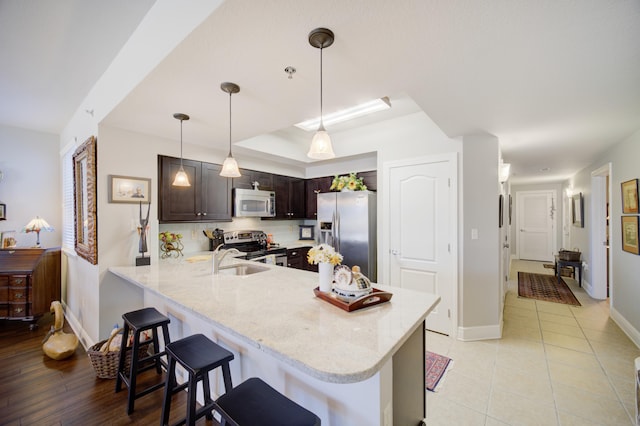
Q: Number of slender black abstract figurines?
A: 1